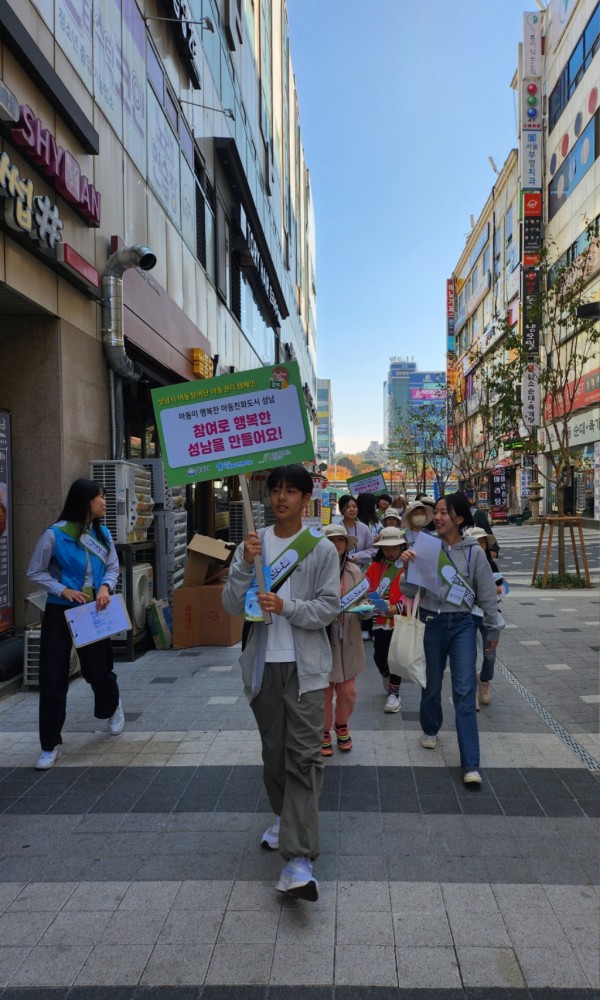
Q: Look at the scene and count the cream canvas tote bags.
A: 1